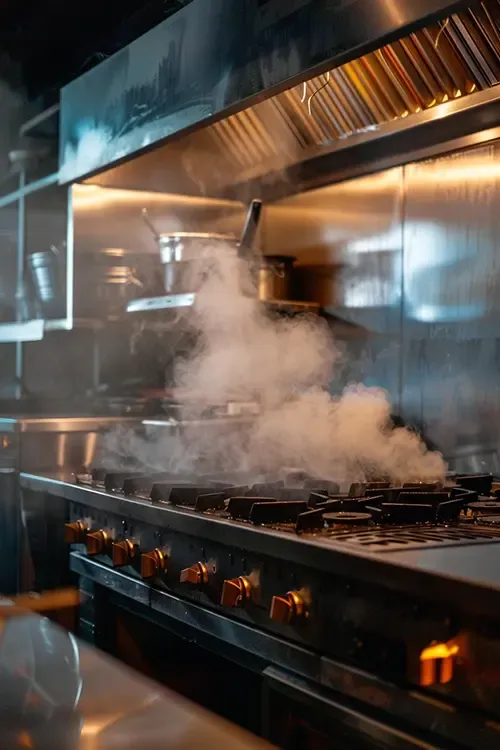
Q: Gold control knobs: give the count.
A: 7